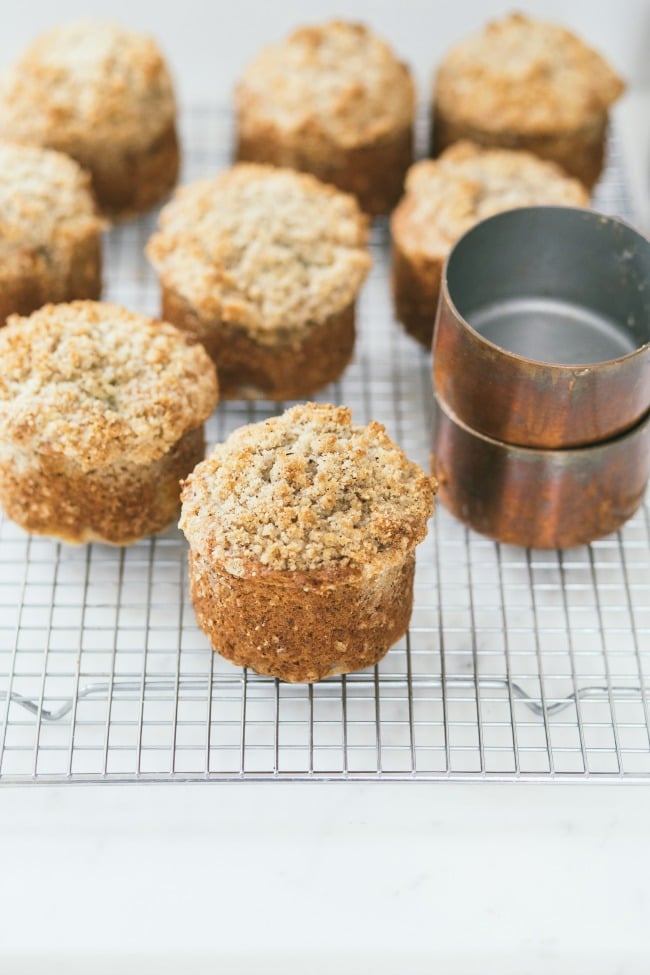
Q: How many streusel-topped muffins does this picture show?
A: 8